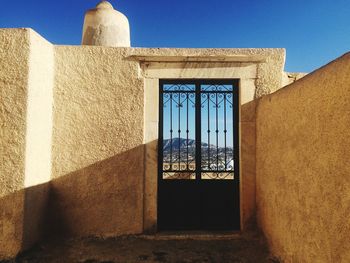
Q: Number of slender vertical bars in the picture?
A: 6